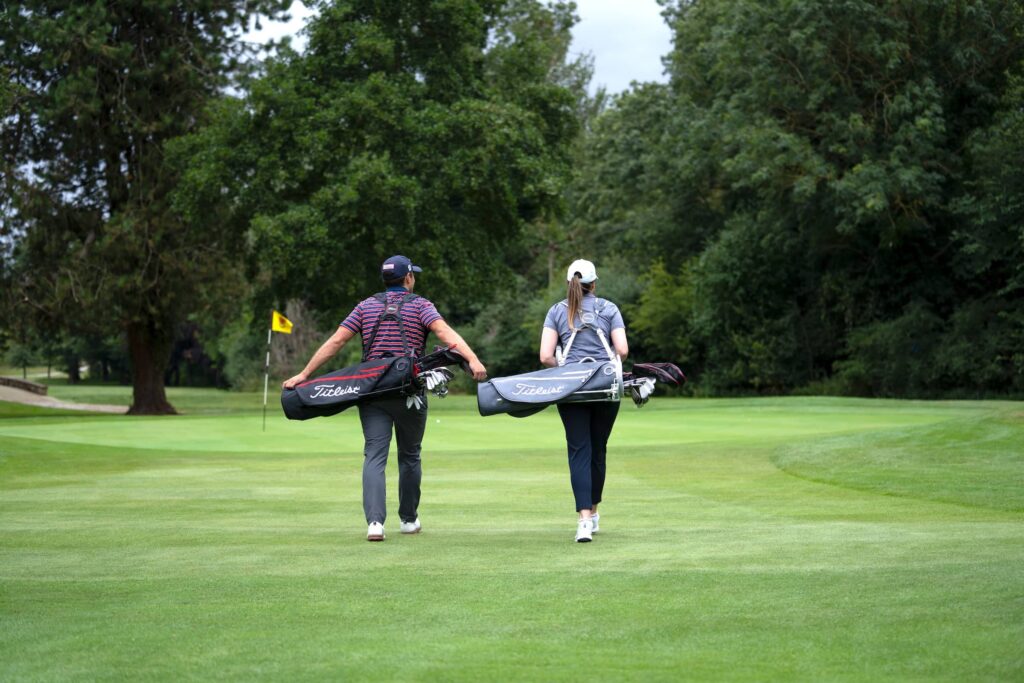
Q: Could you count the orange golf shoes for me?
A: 0